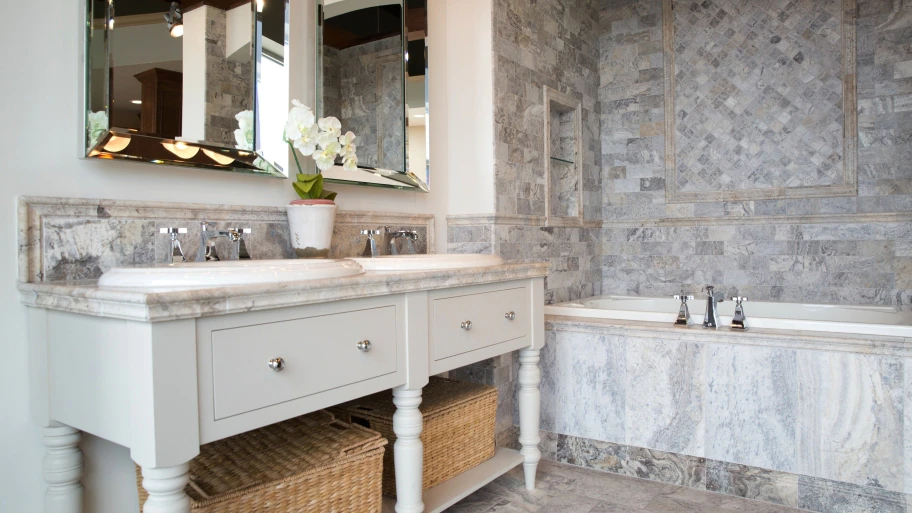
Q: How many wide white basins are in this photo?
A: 2